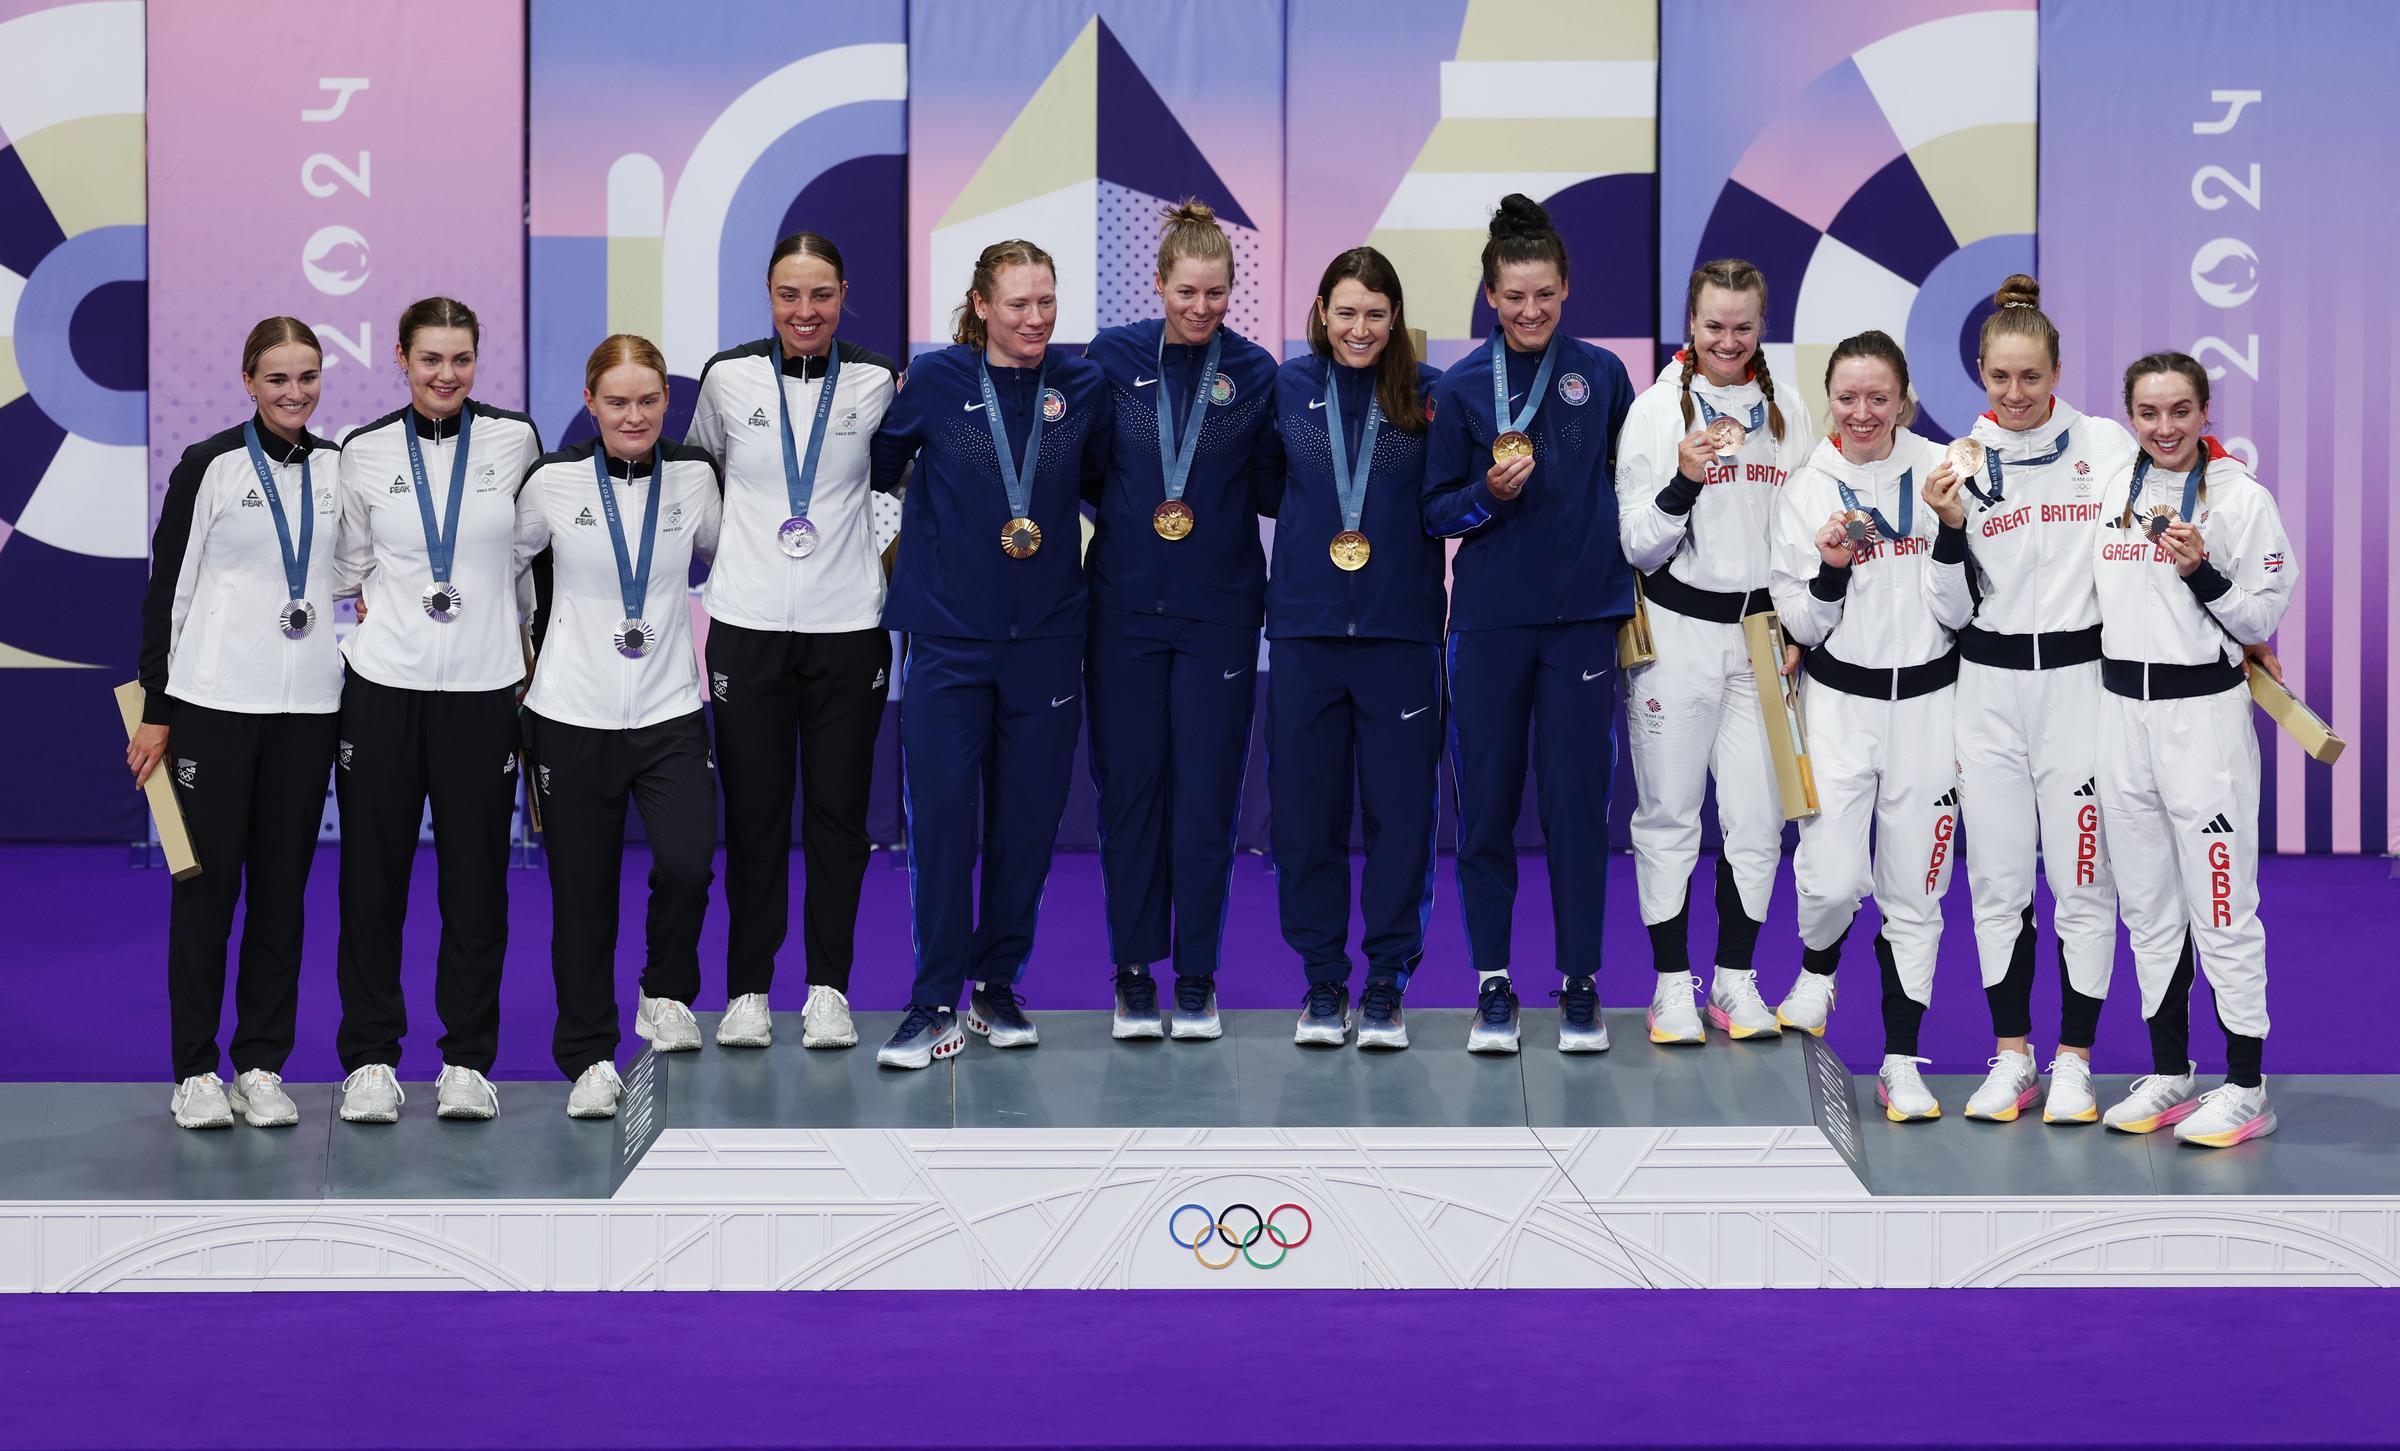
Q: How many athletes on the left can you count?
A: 4